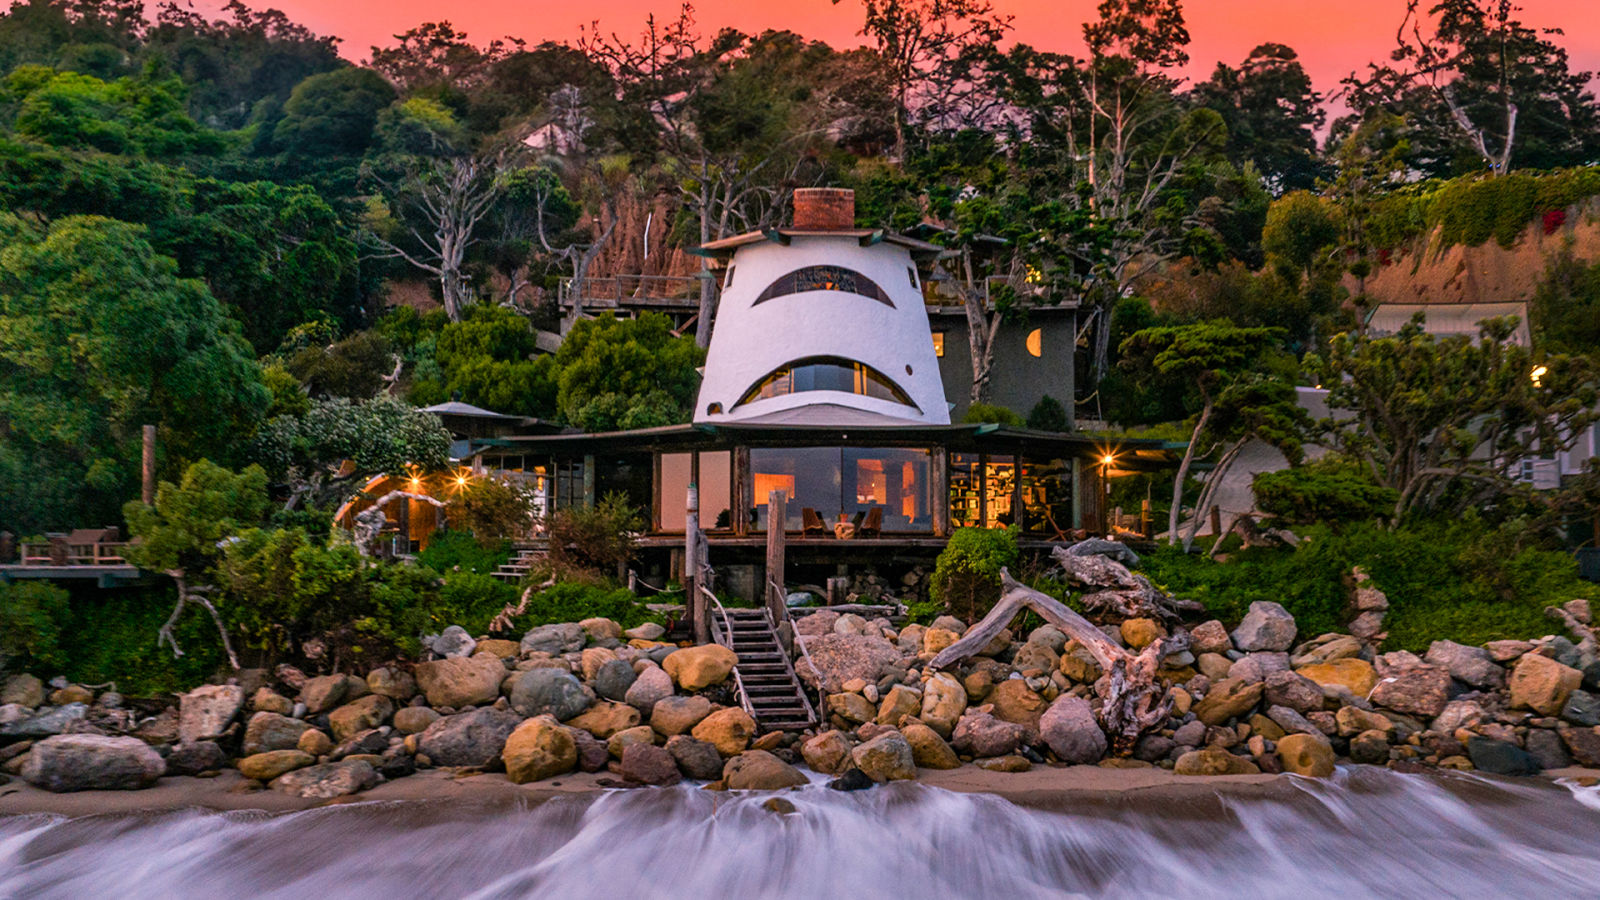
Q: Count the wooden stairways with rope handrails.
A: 1